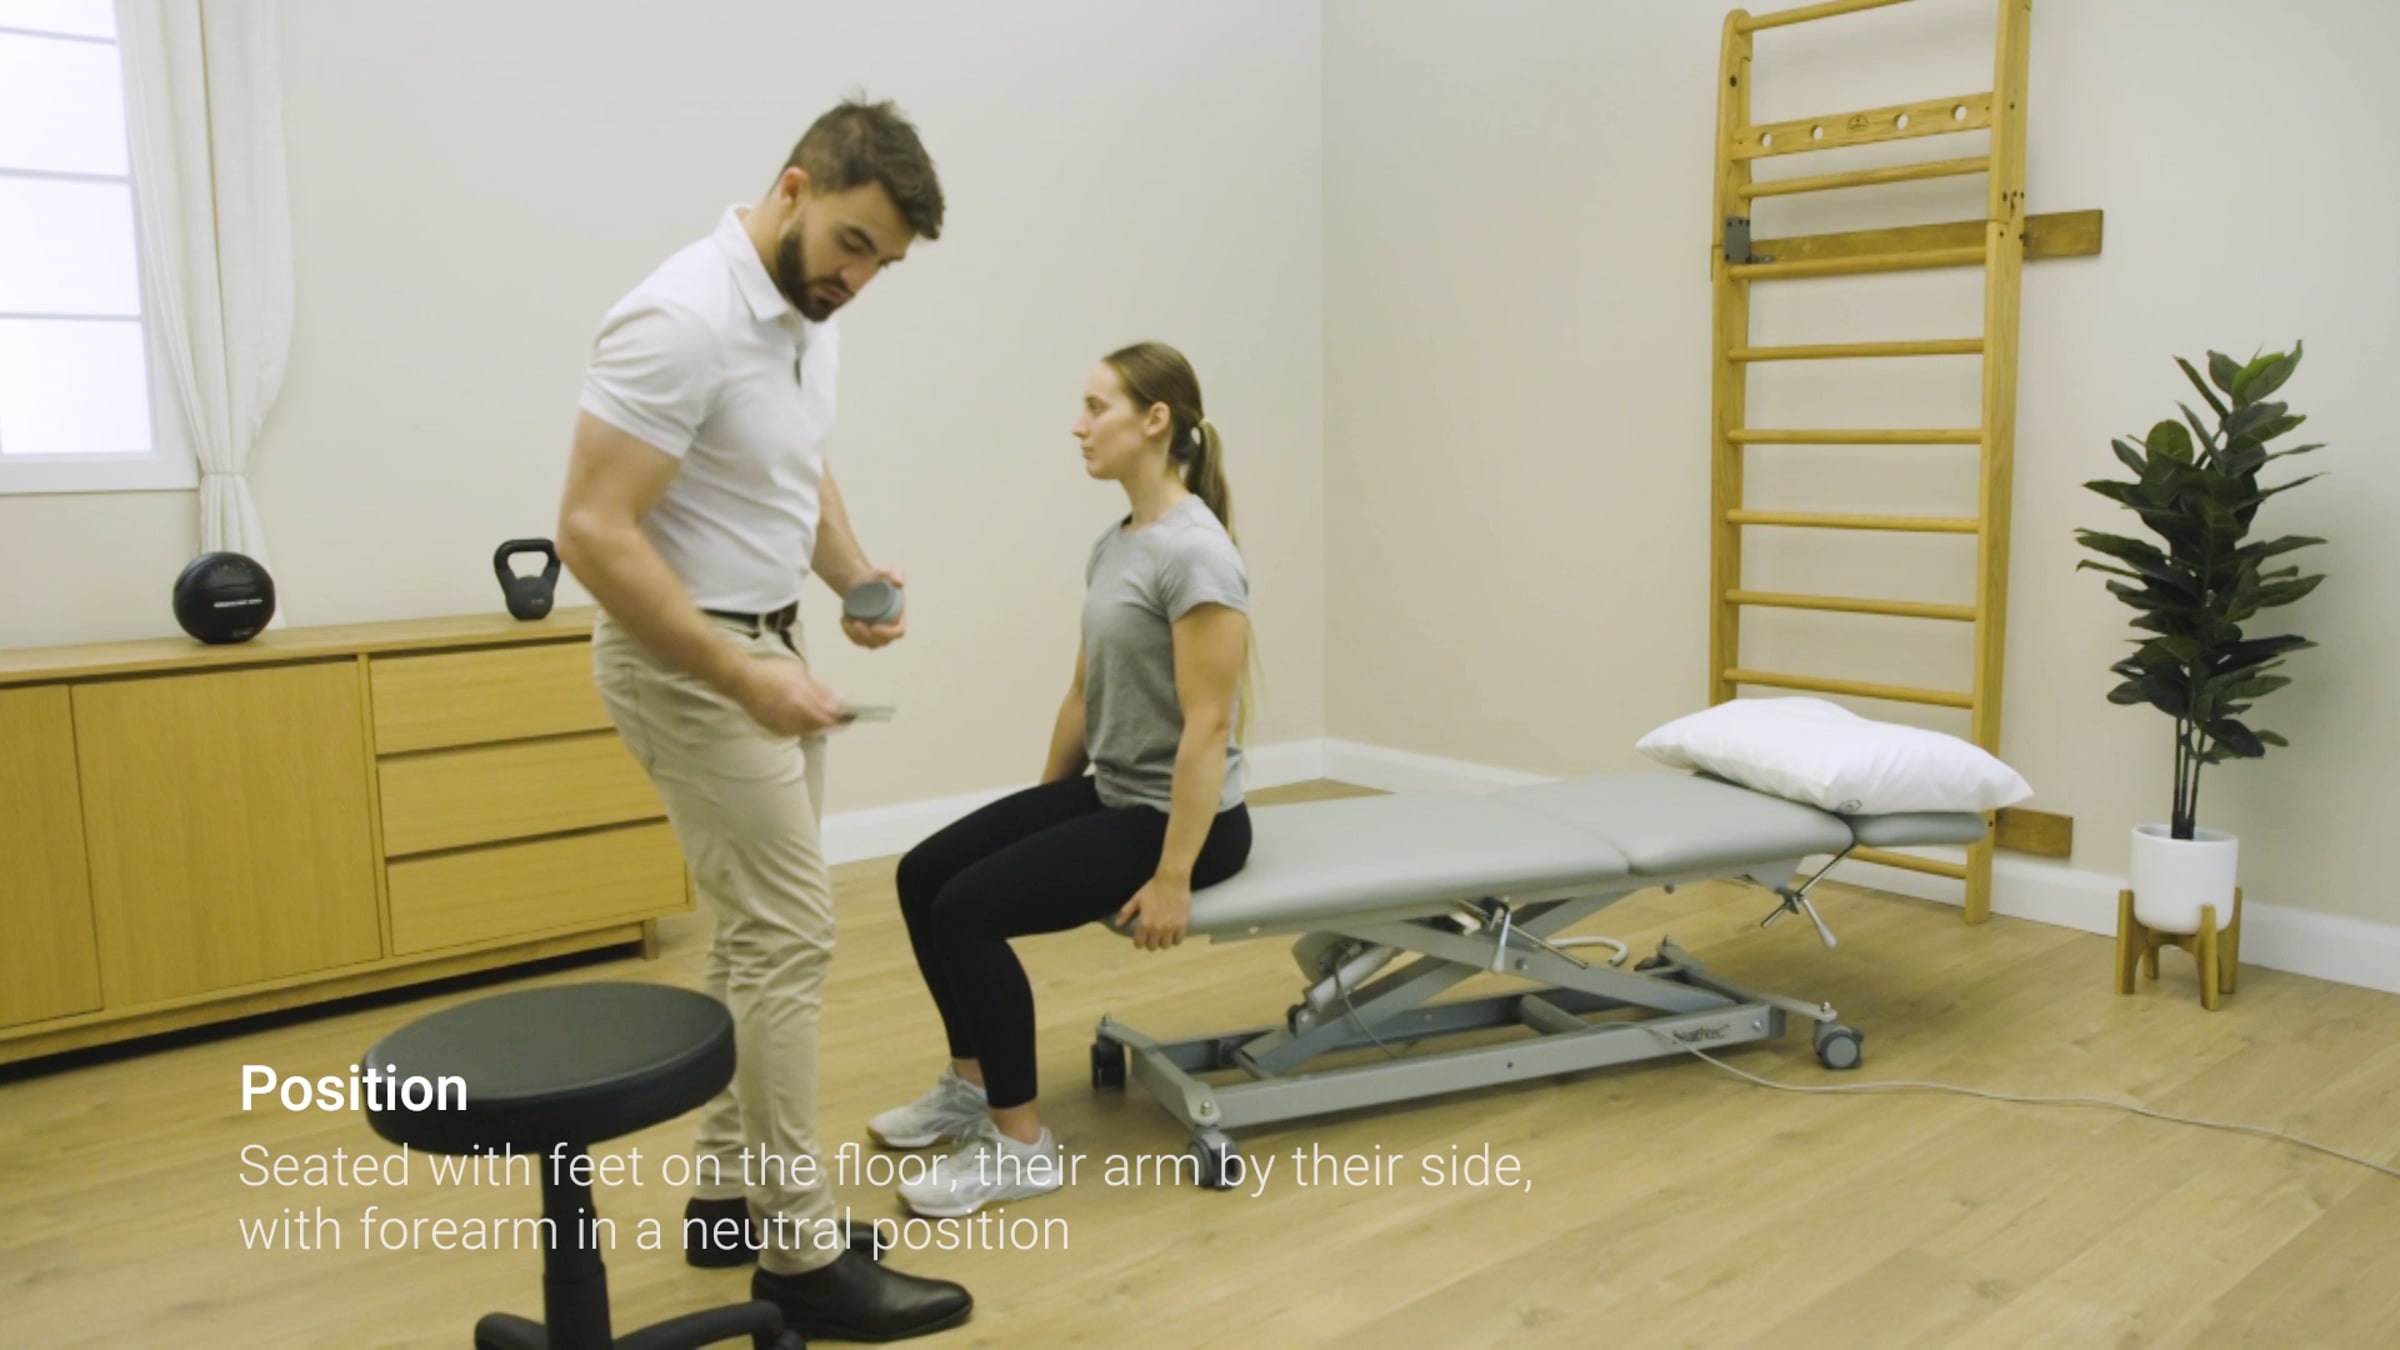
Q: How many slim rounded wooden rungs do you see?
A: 9